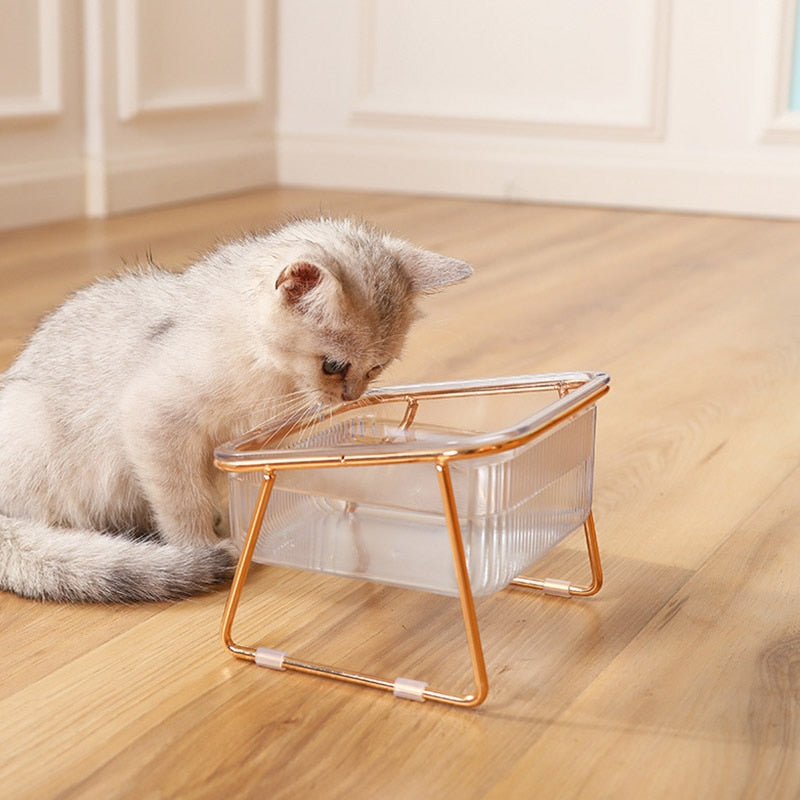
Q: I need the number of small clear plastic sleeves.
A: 3